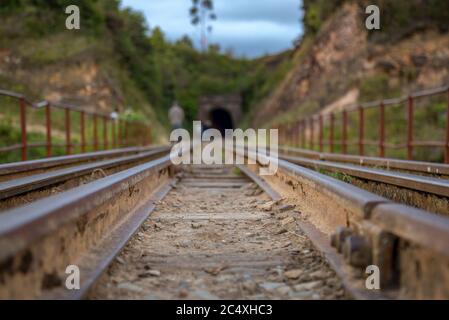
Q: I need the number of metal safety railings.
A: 2